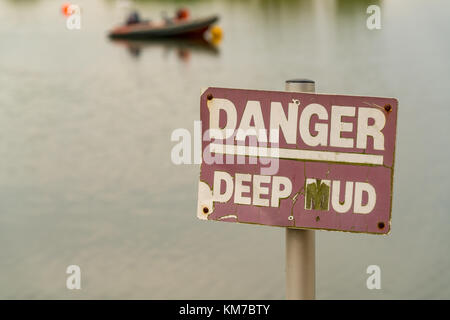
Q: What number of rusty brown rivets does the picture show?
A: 4